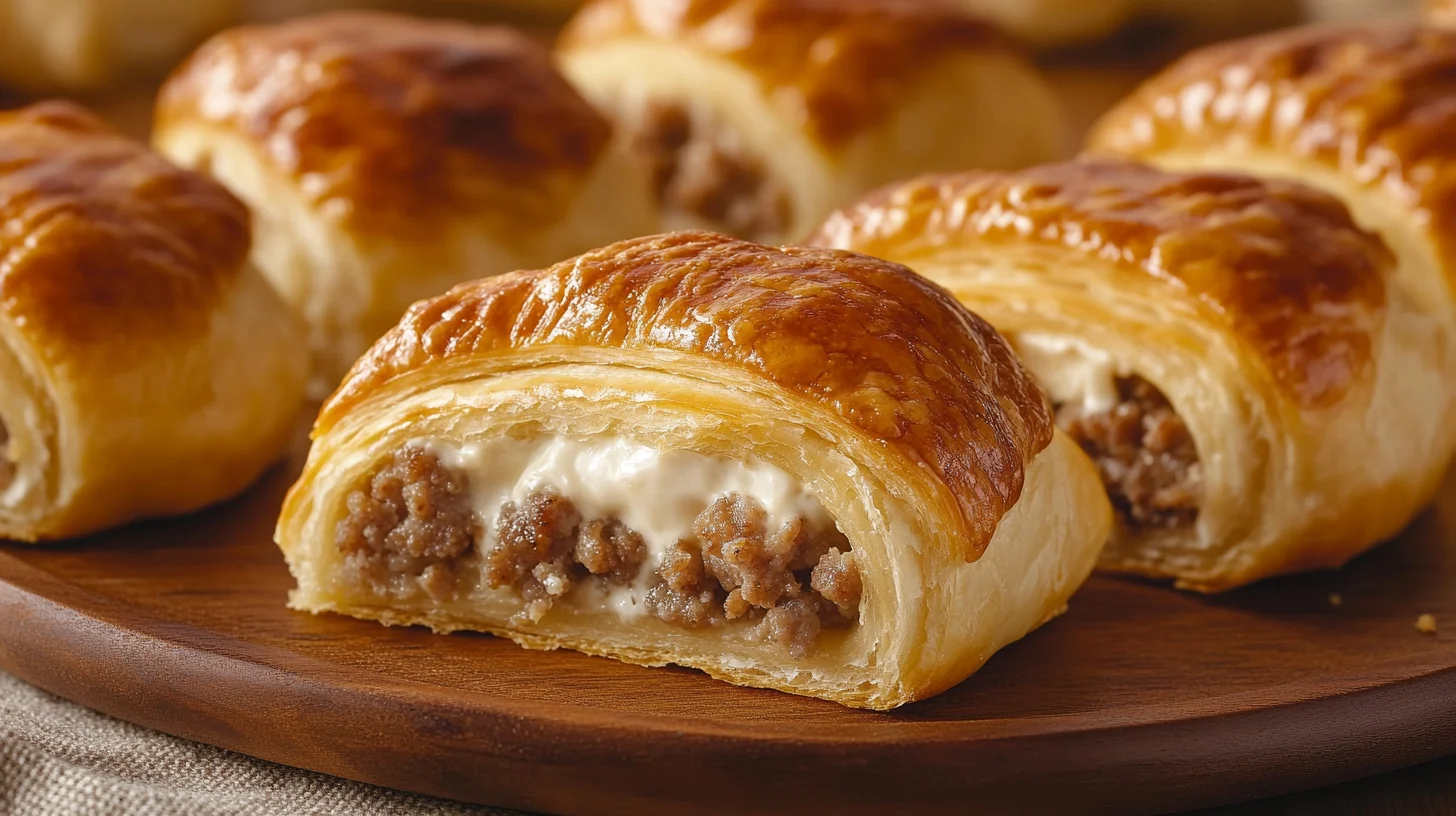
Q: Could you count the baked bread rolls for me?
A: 6